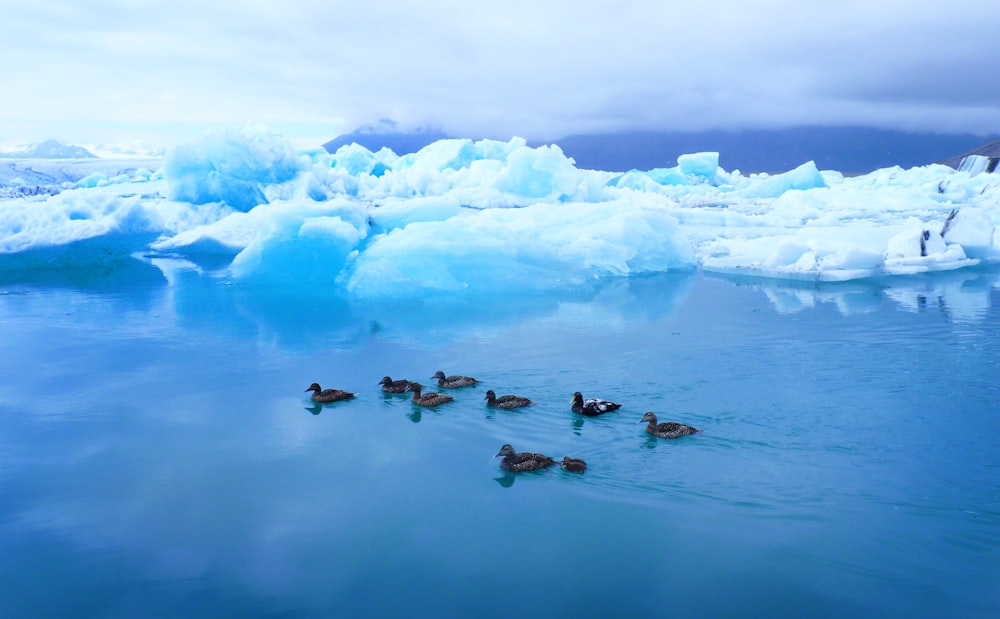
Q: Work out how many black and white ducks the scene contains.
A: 1